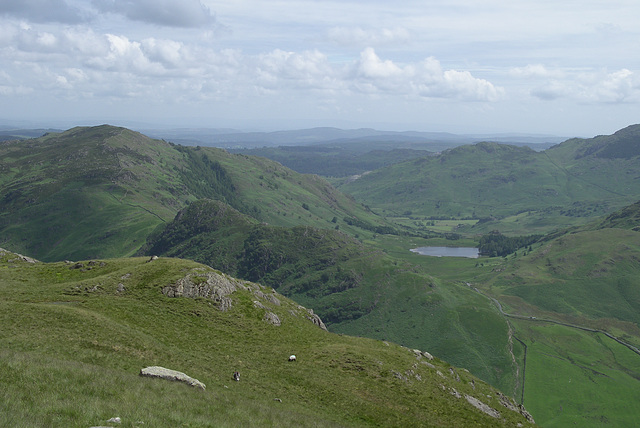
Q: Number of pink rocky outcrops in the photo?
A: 0